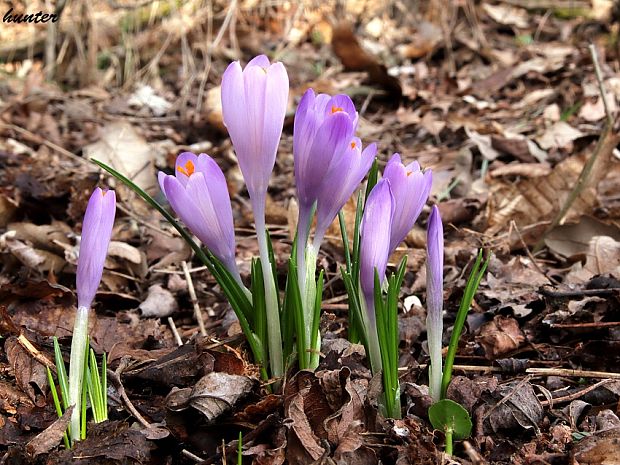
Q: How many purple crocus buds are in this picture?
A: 8